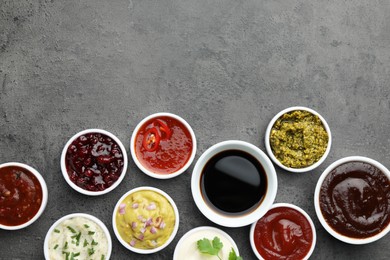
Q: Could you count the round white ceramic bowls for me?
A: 10